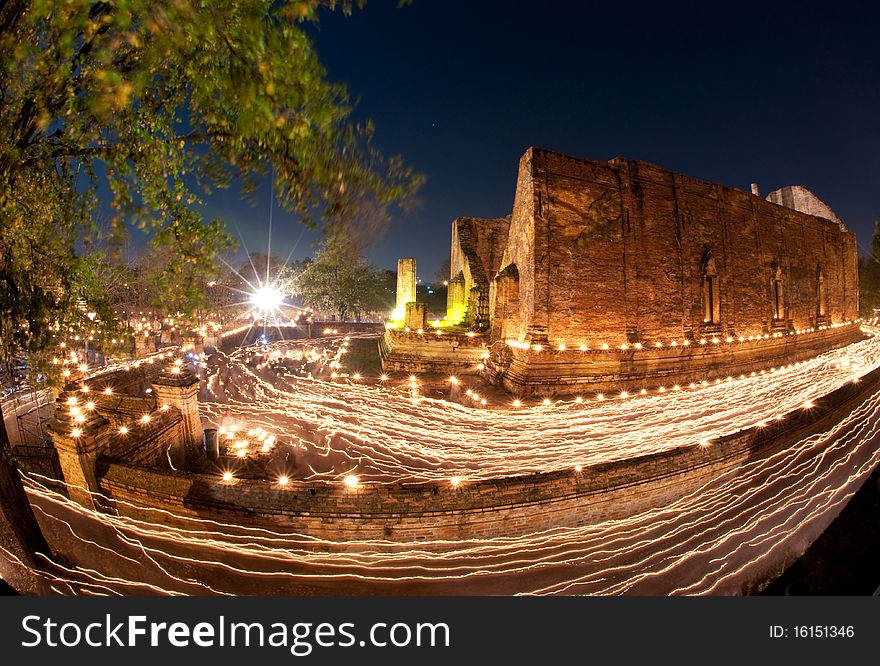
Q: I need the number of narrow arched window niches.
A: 3